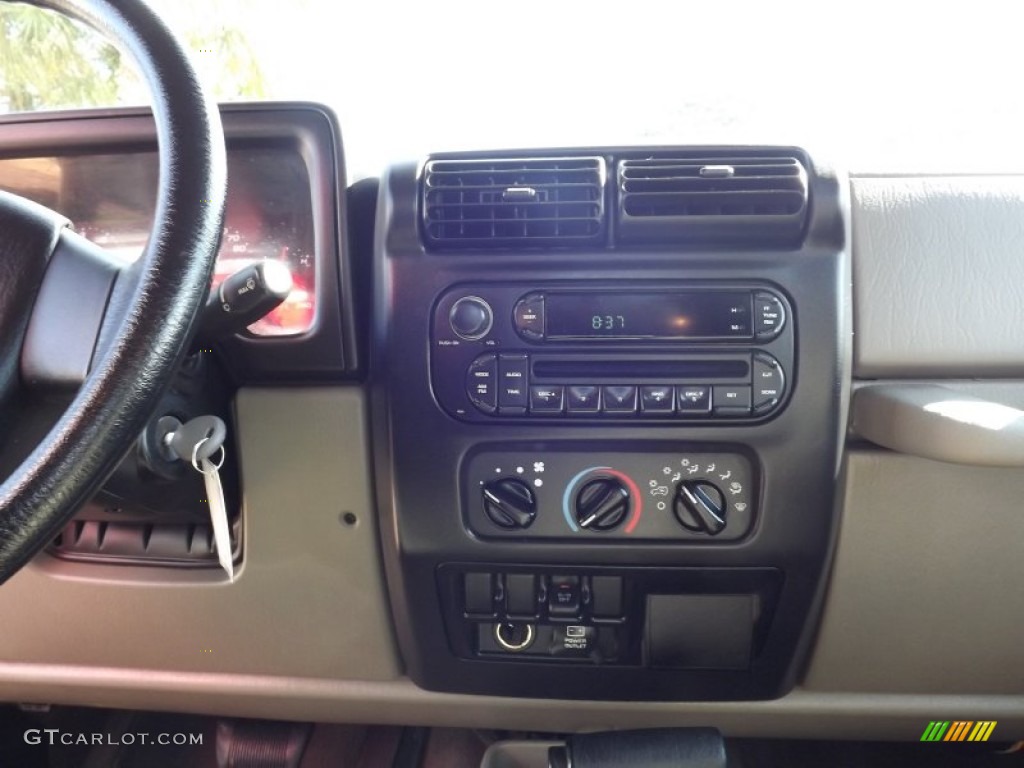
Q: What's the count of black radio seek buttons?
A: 1